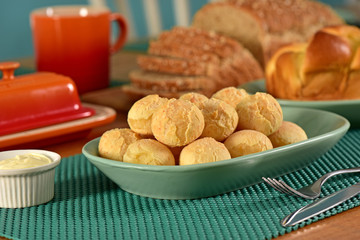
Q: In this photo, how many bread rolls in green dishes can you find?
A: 11